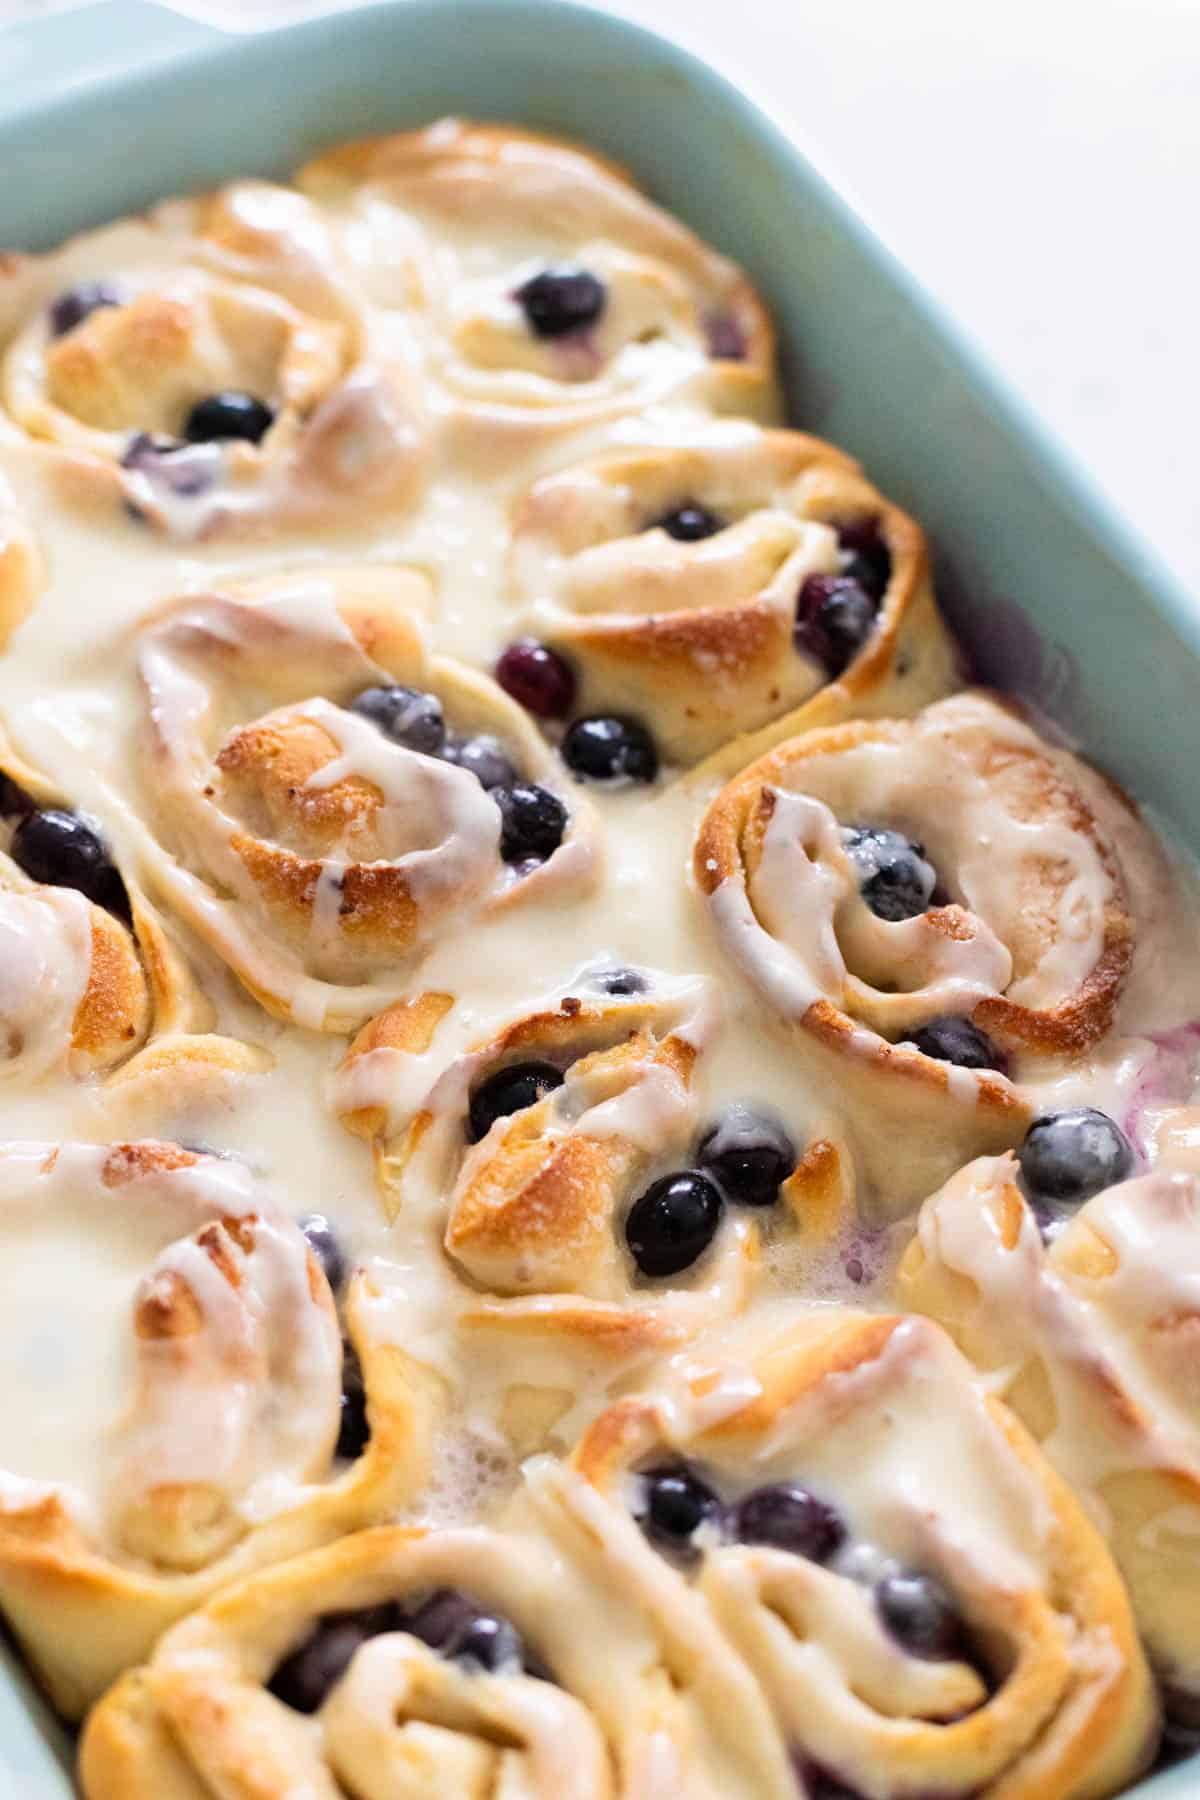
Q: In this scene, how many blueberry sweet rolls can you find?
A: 12